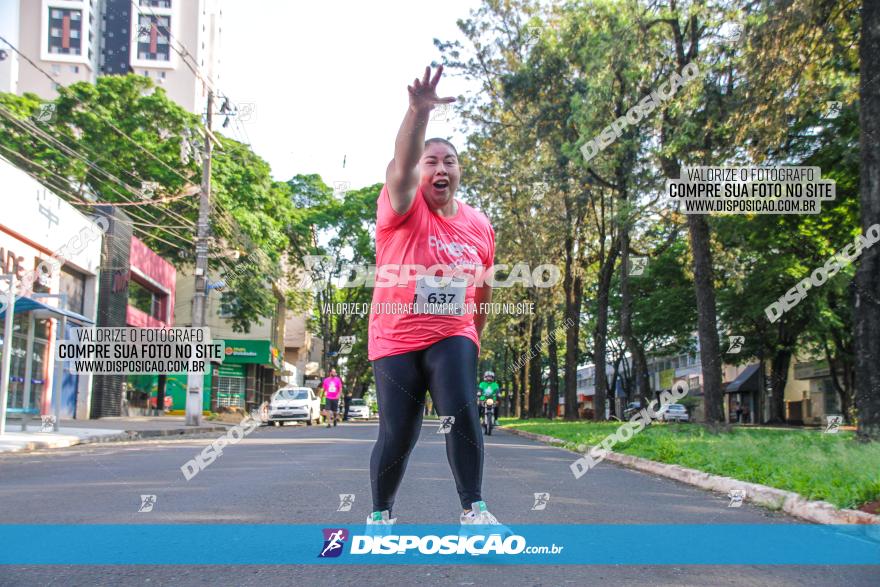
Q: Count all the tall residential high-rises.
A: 1